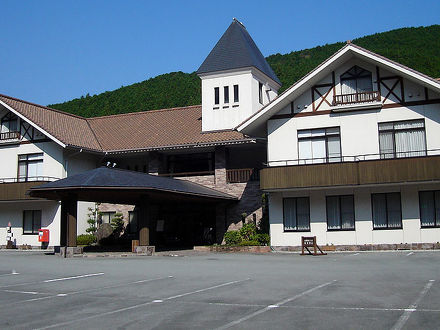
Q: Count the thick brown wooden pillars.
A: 2